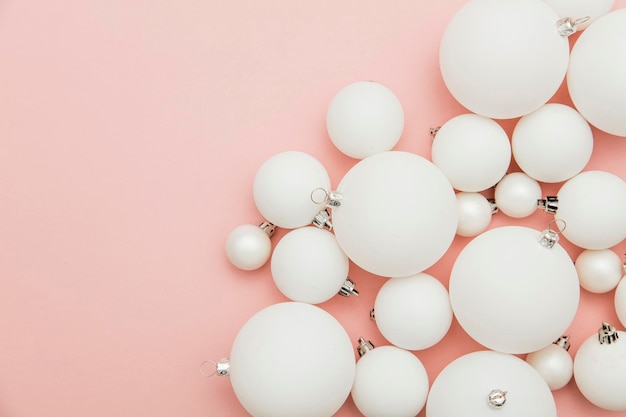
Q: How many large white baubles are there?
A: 6